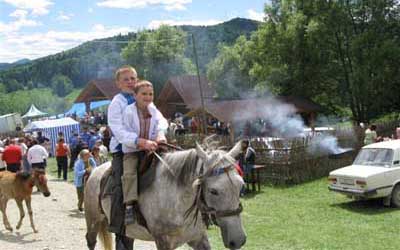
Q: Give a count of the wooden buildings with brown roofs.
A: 3